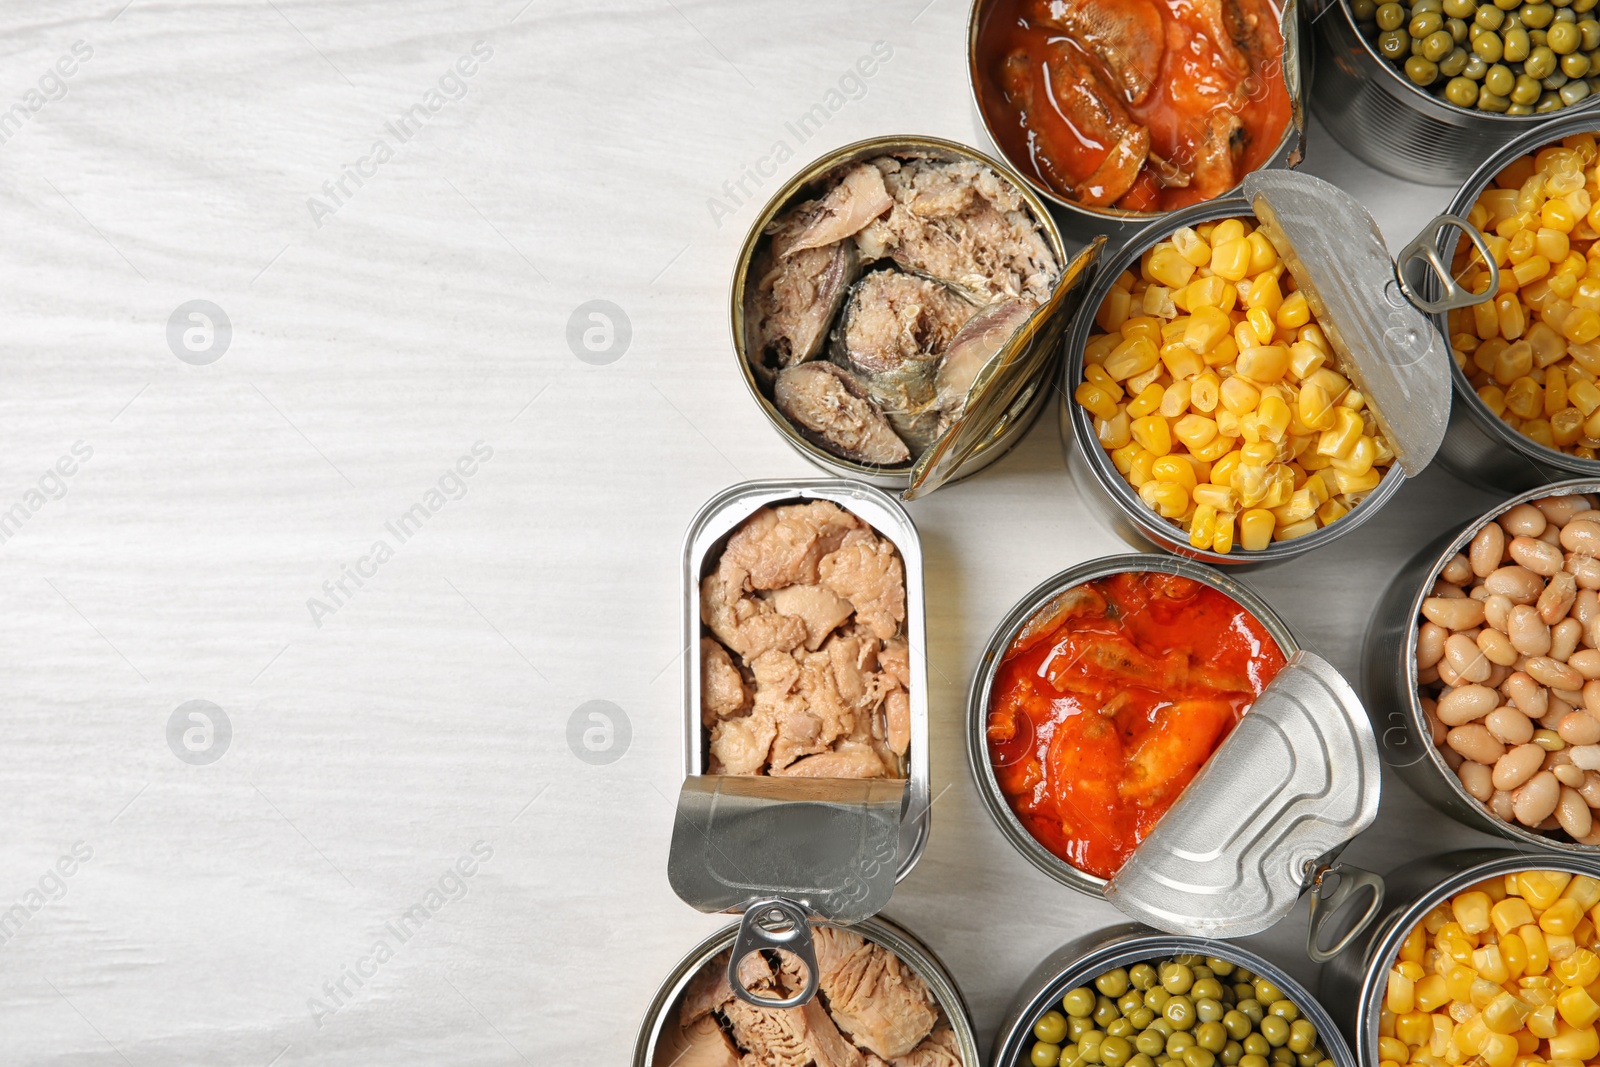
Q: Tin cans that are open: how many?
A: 11